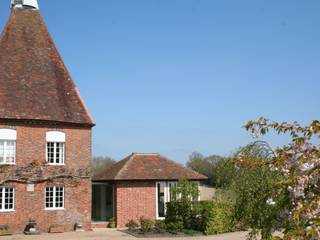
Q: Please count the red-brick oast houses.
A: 1